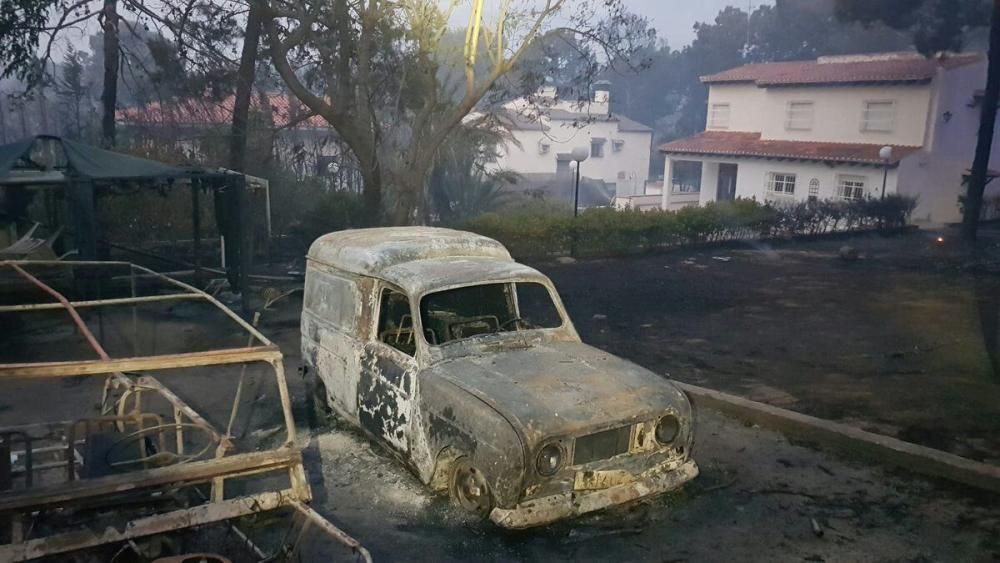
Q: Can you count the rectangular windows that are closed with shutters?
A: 3